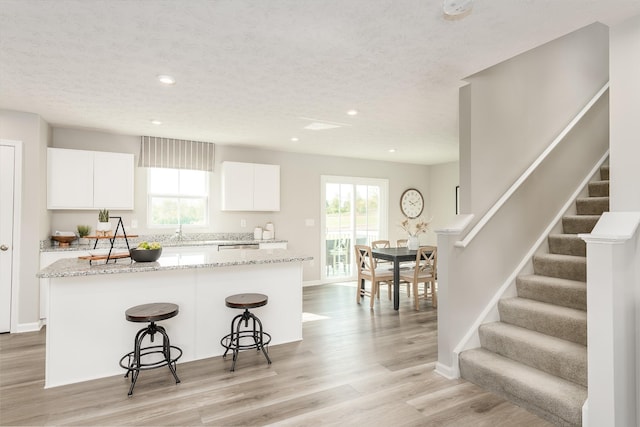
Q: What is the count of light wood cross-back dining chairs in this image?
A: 4